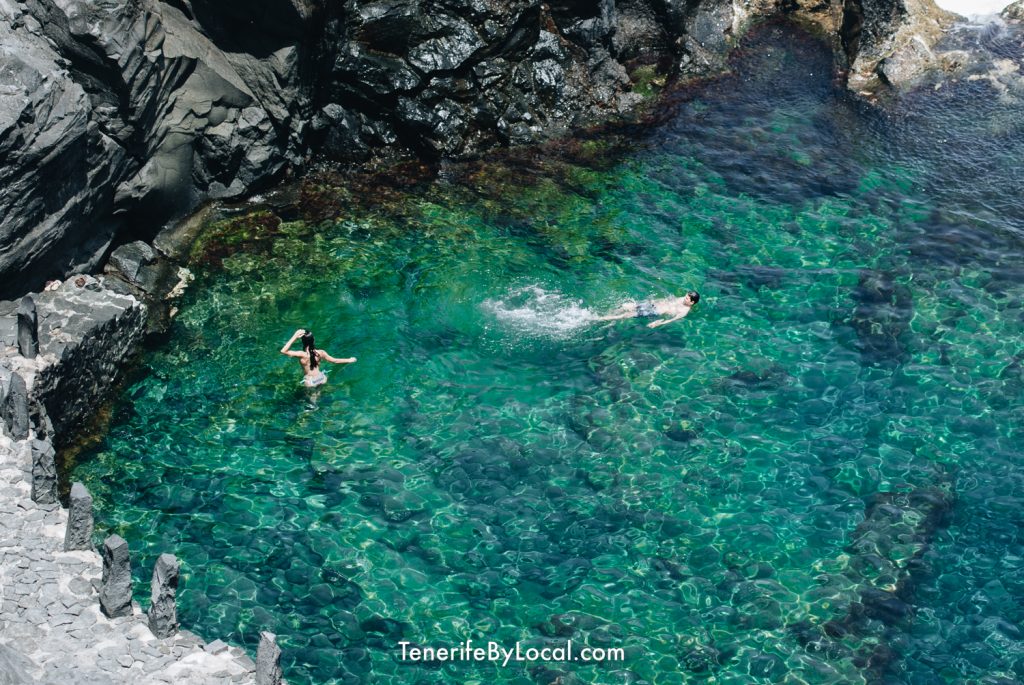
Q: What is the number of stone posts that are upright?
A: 7